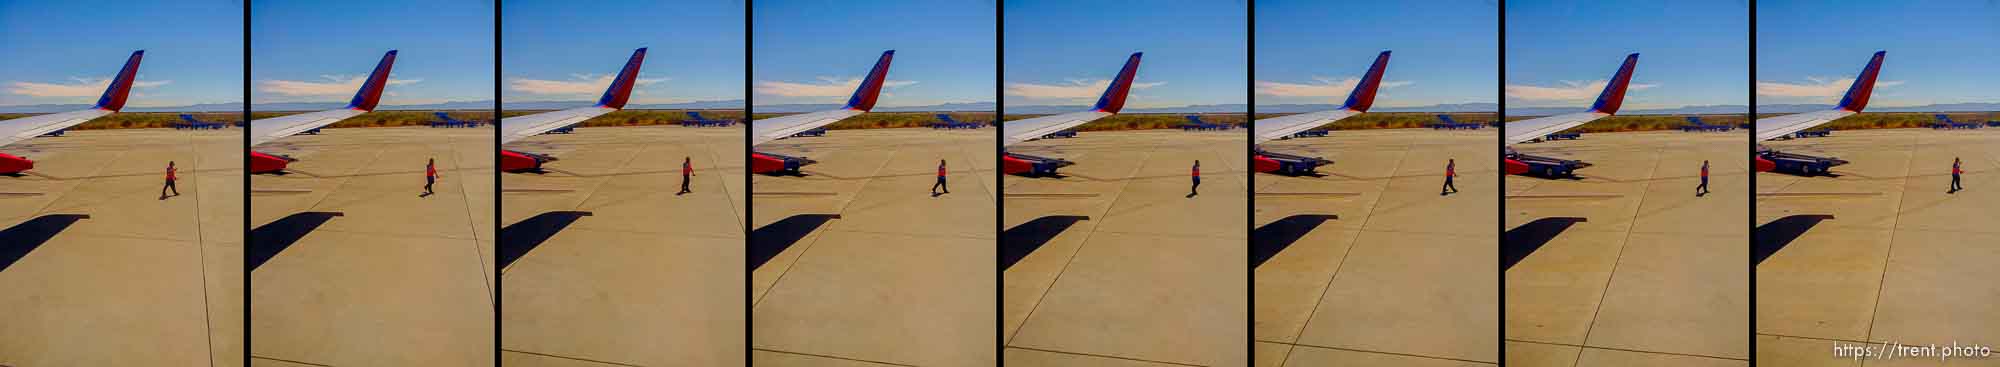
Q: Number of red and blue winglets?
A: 8